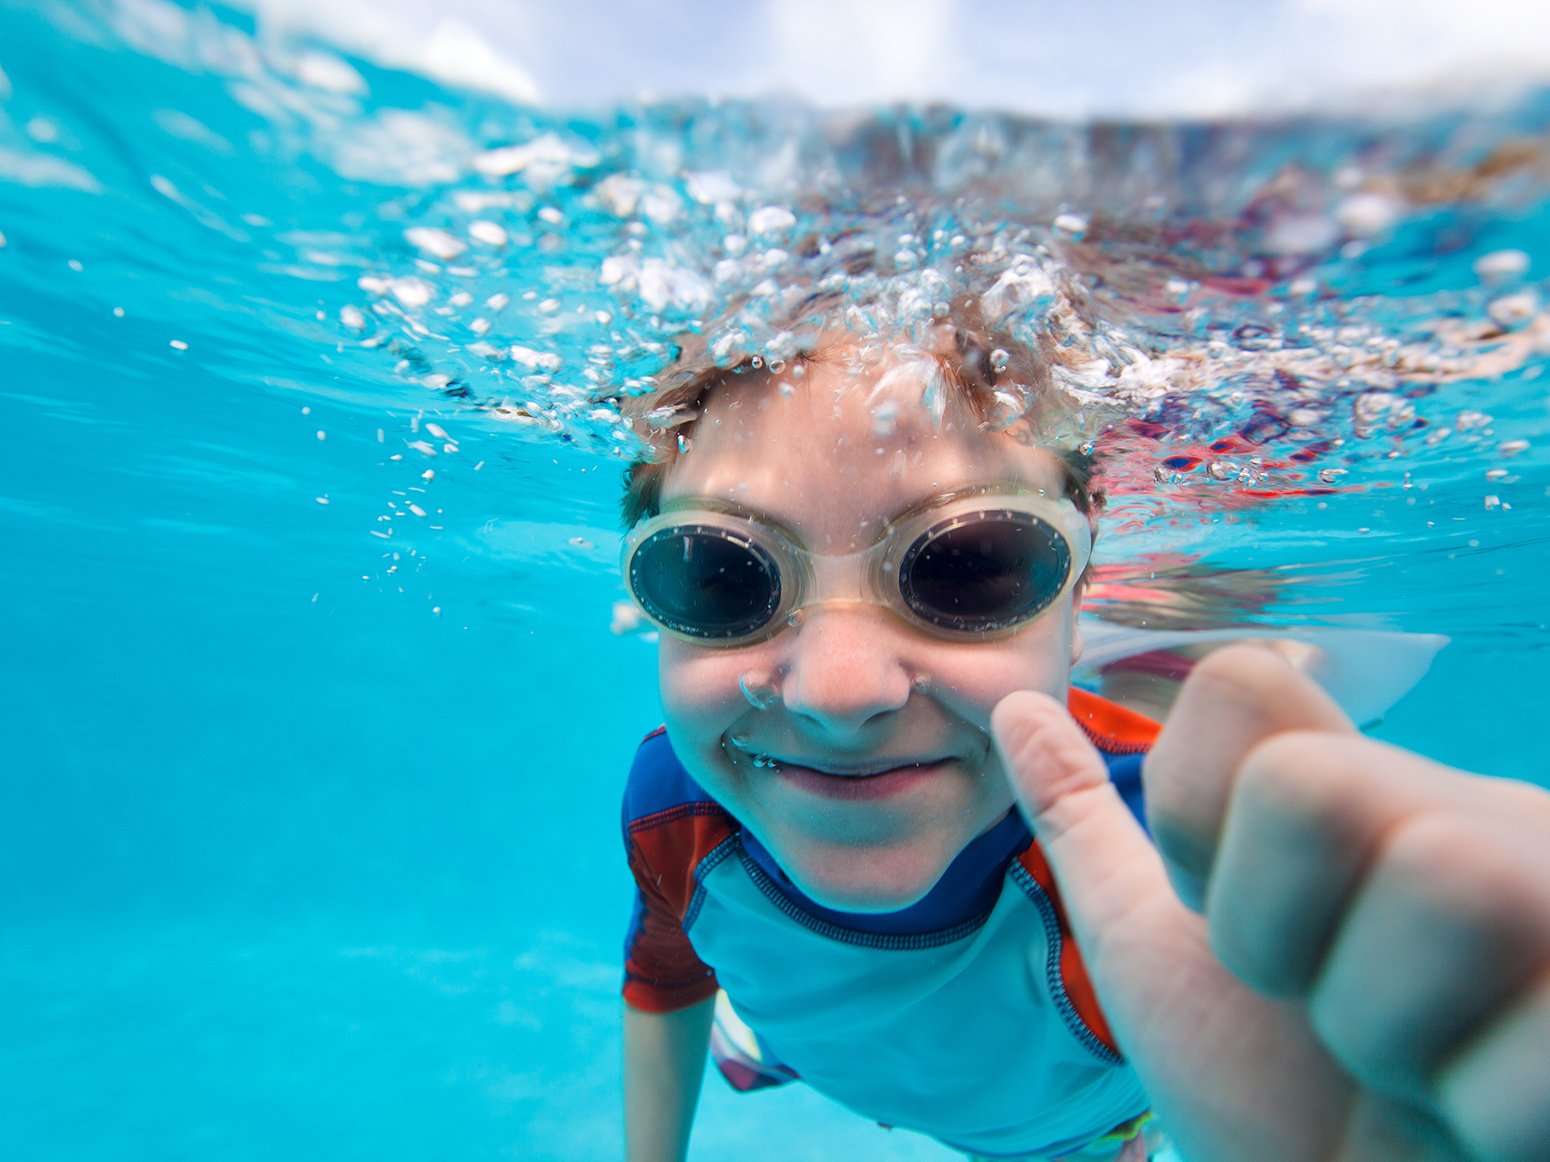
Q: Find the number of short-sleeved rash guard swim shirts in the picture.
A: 1